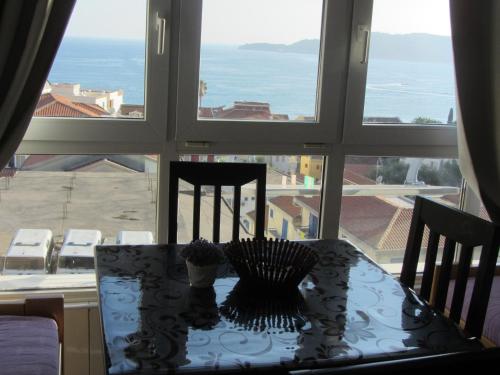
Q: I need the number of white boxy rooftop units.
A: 3